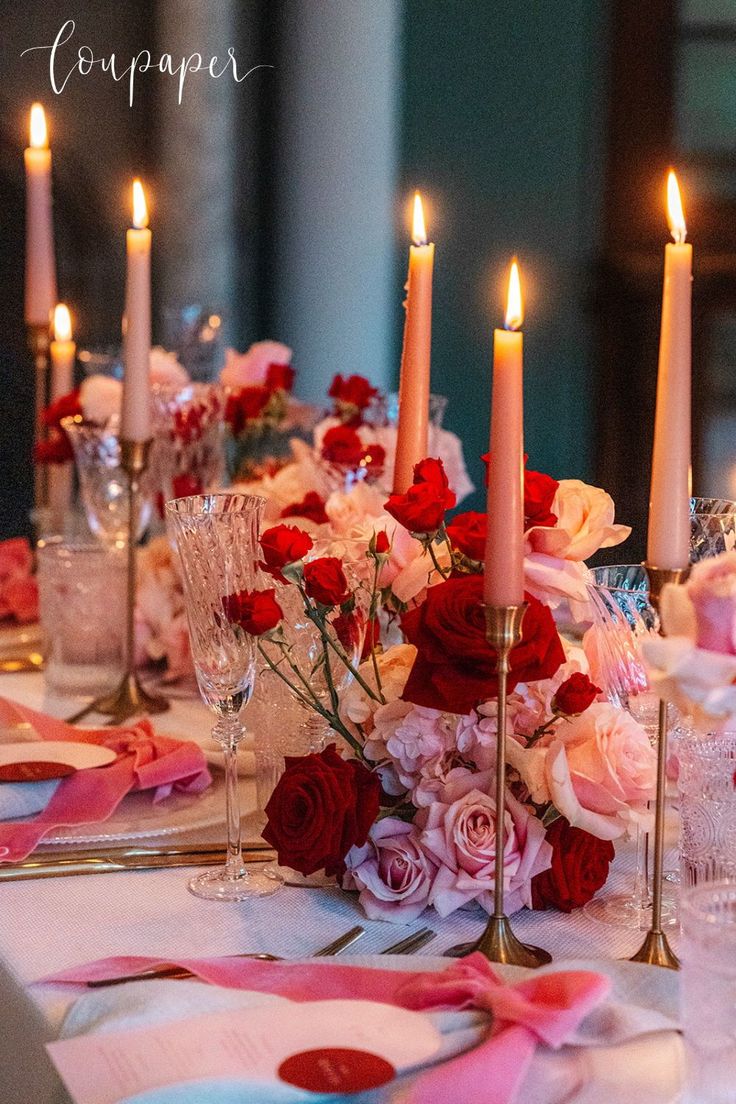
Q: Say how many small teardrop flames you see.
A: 6